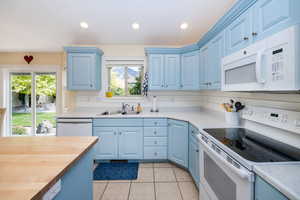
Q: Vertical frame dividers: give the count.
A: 2